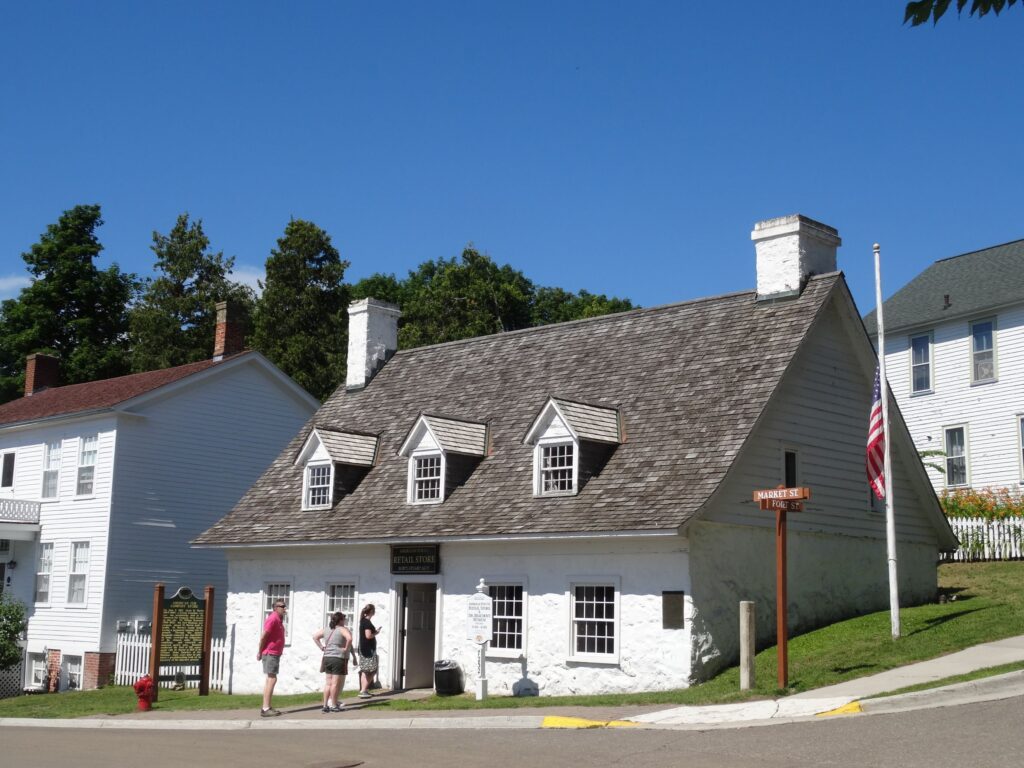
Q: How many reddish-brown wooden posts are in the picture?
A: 3